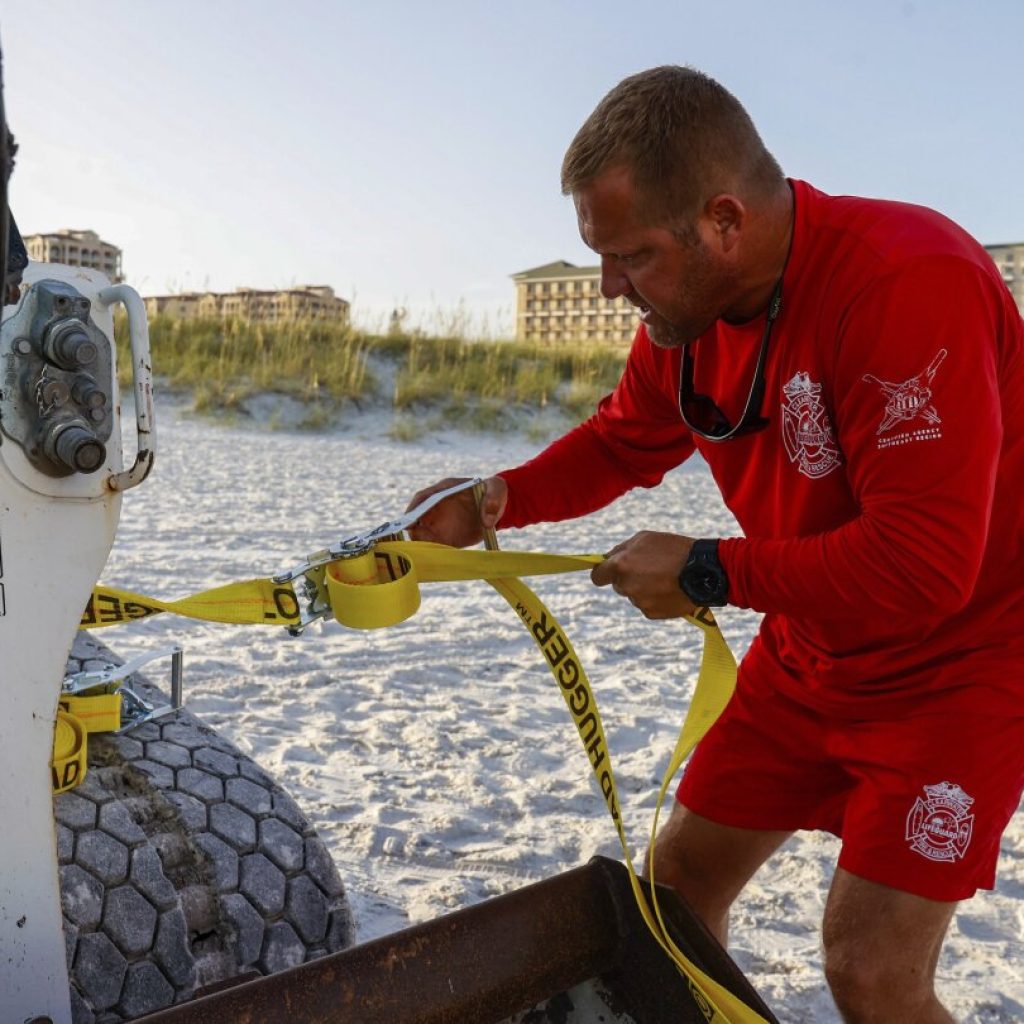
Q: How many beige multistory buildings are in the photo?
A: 4